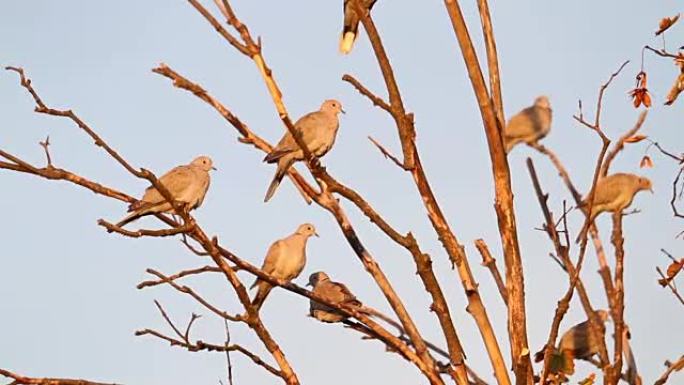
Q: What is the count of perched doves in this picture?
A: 8